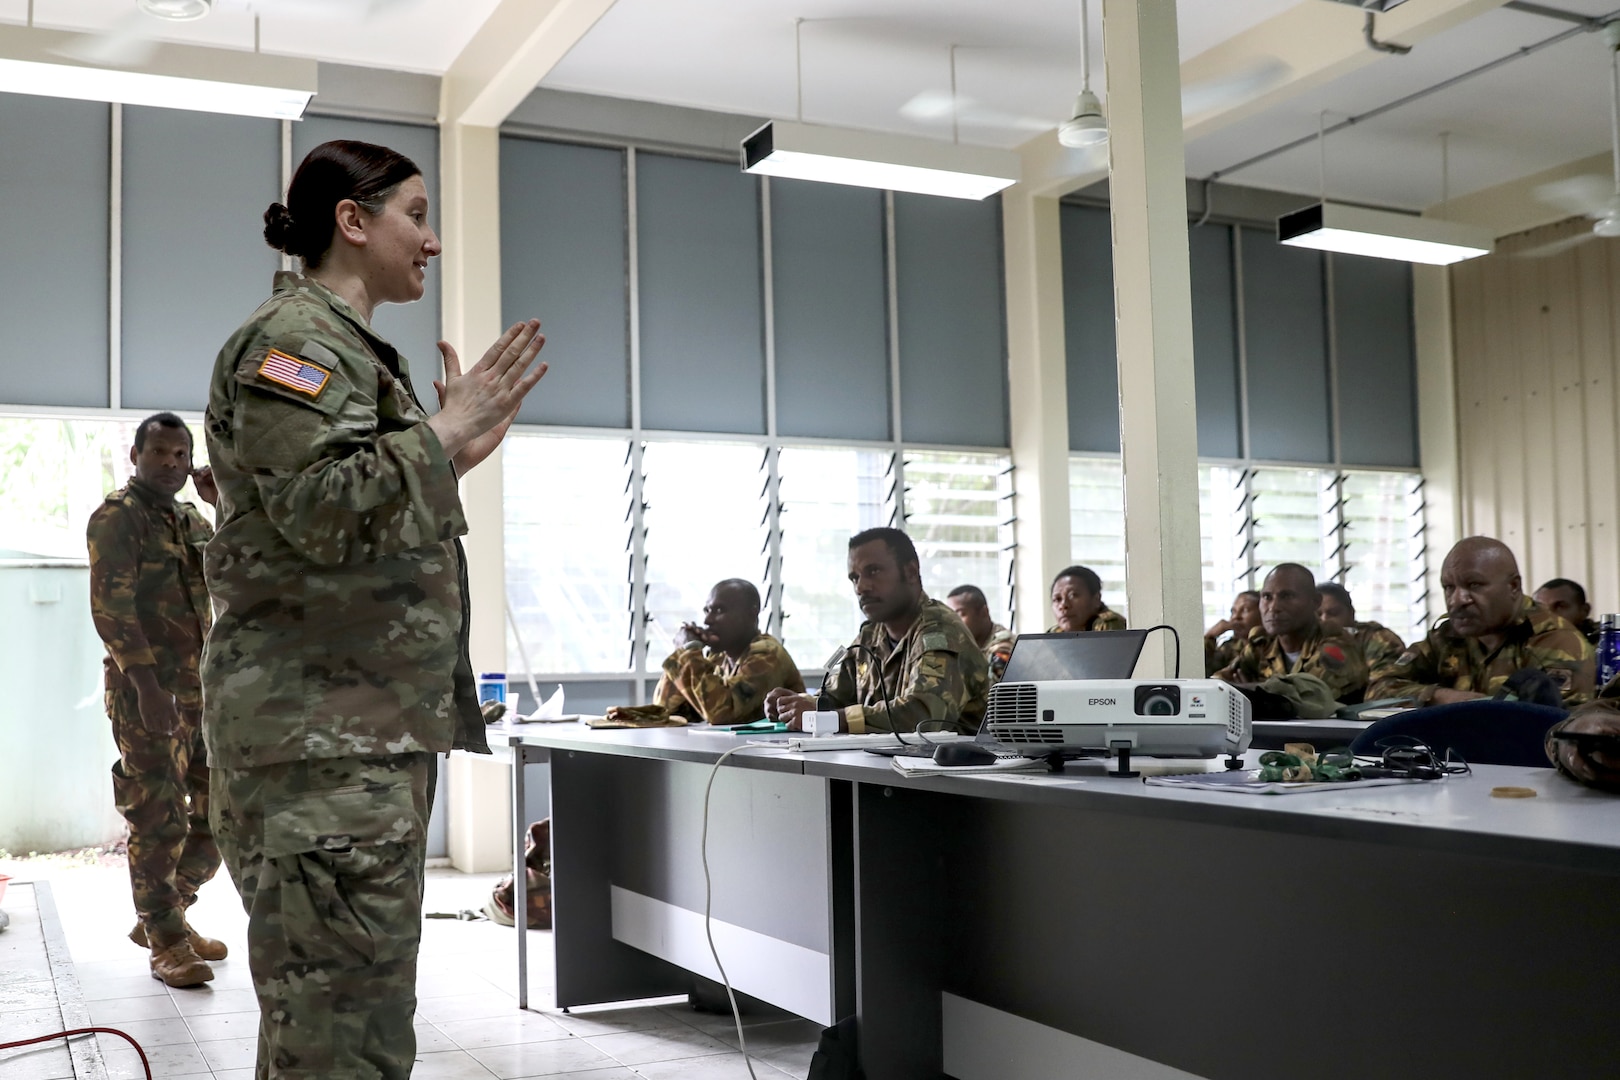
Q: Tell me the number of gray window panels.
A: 11